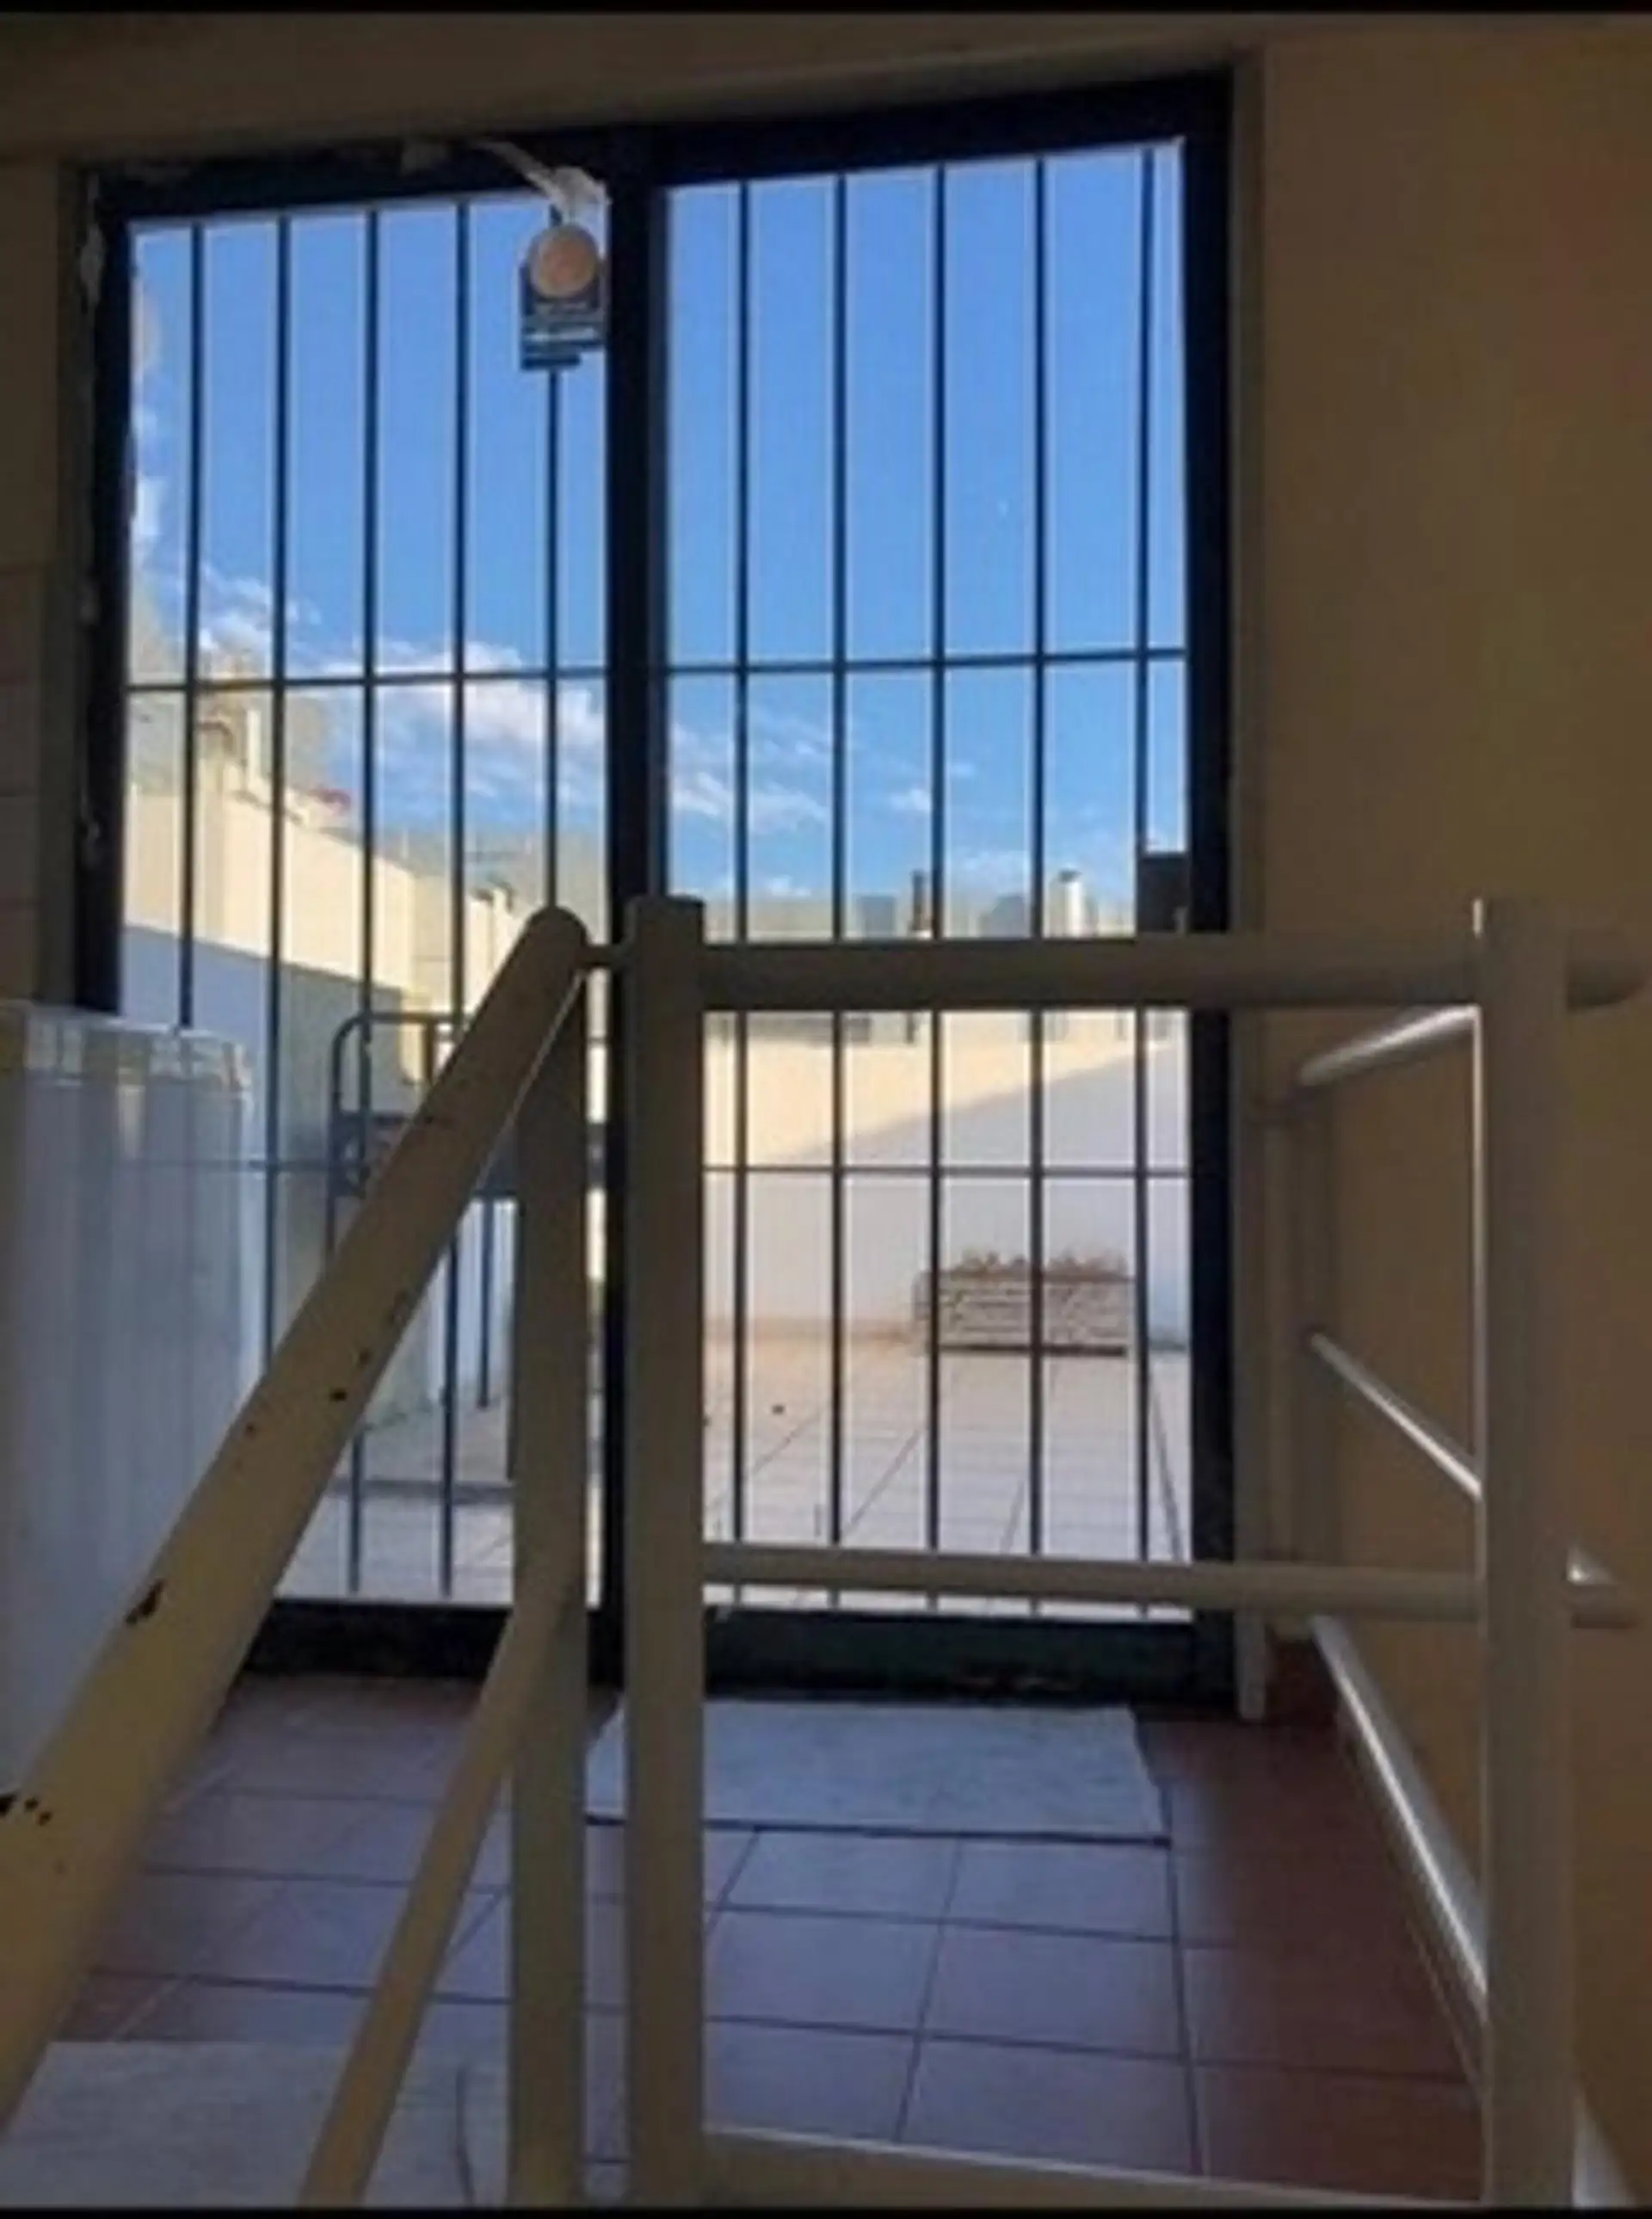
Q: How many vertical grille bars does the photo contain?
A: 10